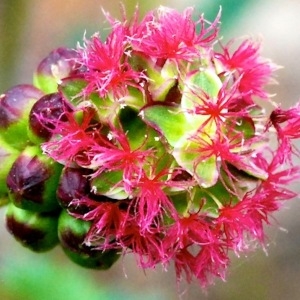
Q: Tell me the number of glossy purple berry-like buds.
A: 7